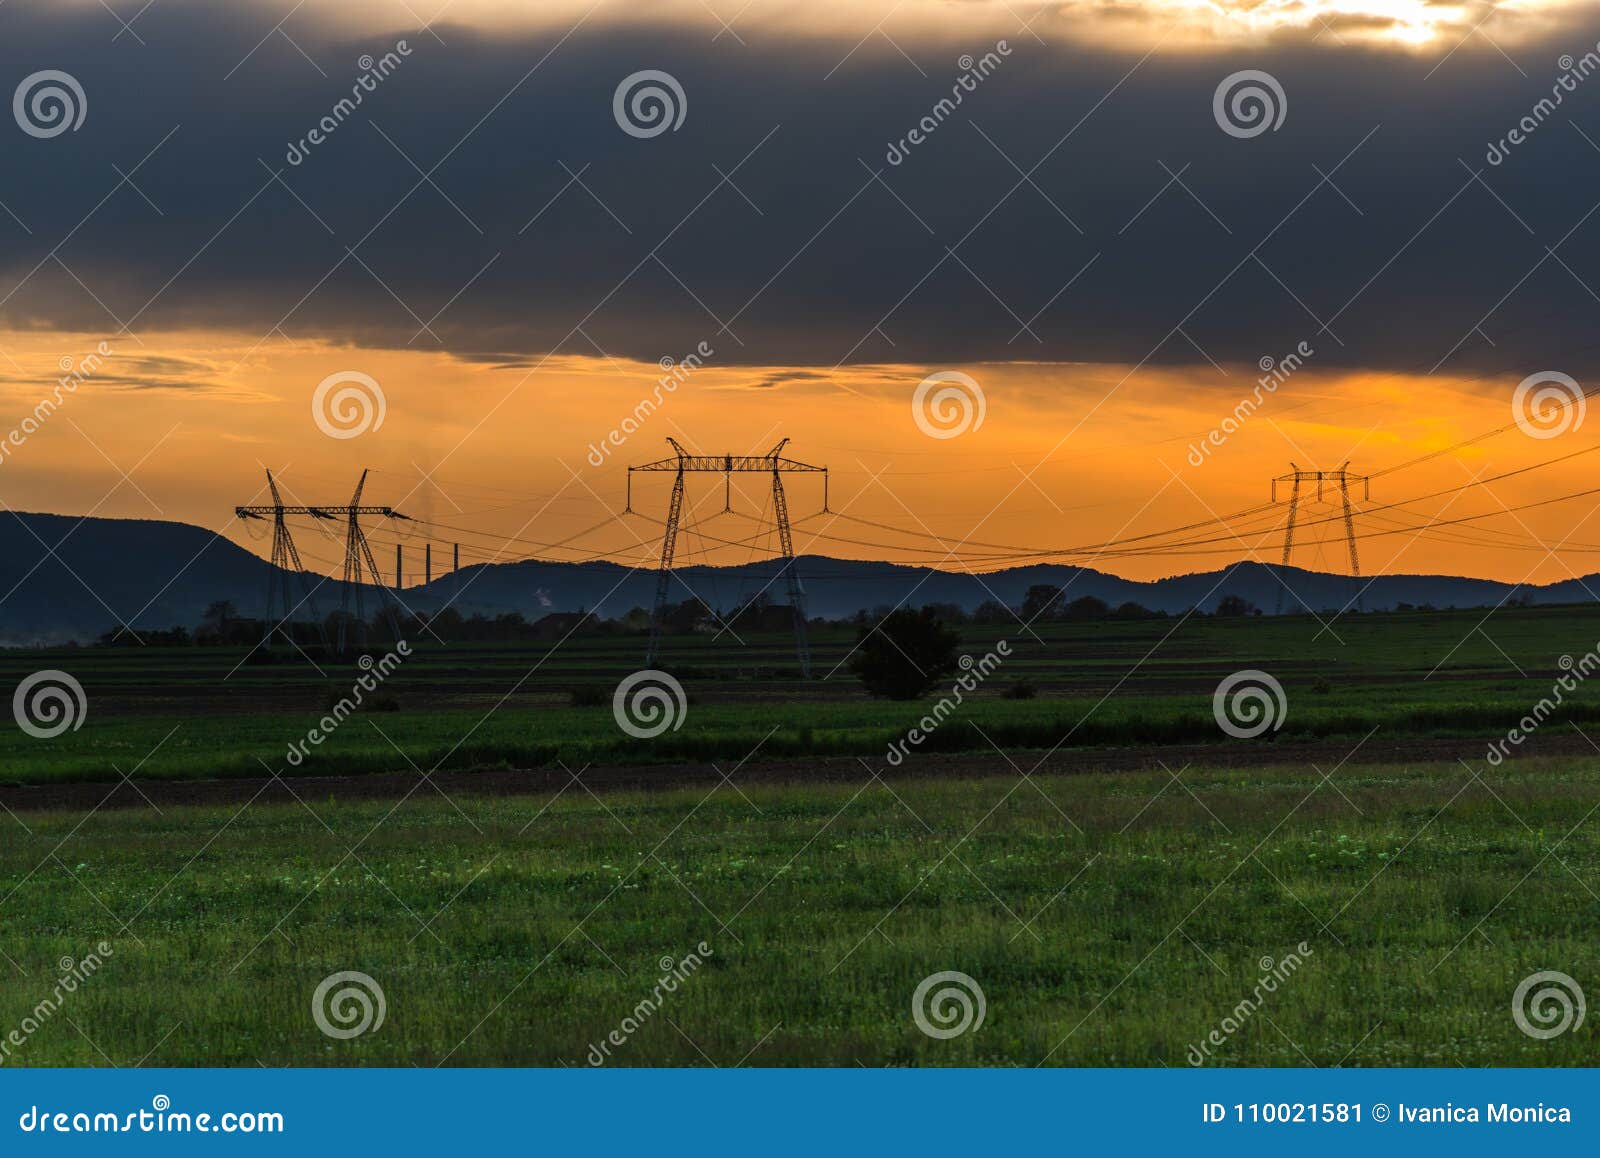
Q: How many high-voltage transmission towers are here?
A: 3